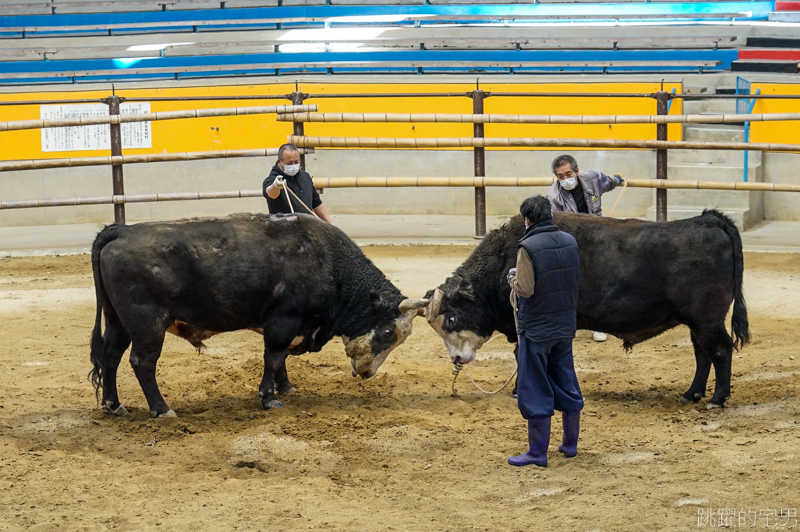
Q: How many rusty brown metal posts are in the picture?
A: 4